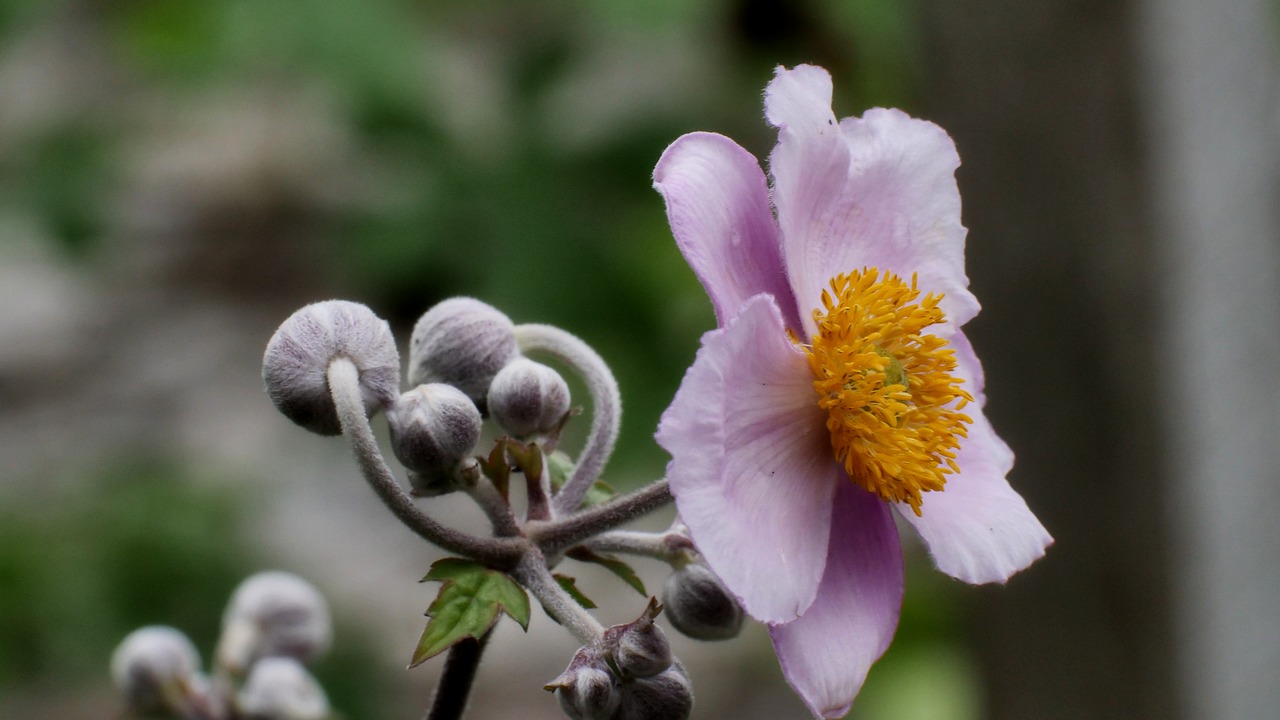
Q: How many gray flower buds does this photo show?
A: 11